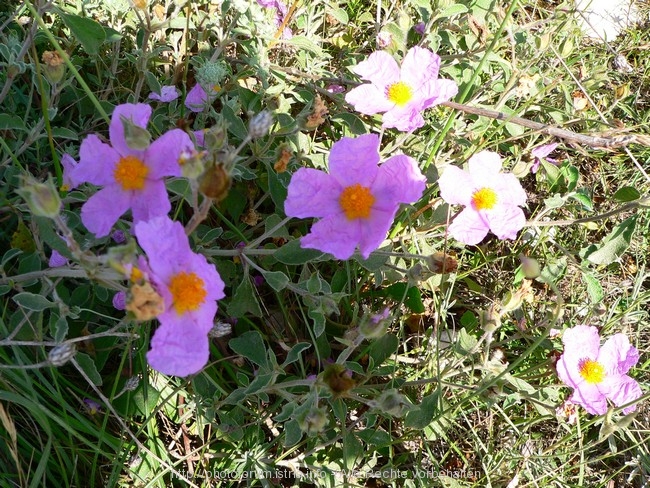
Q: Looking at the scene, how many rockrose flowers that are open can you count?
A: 6